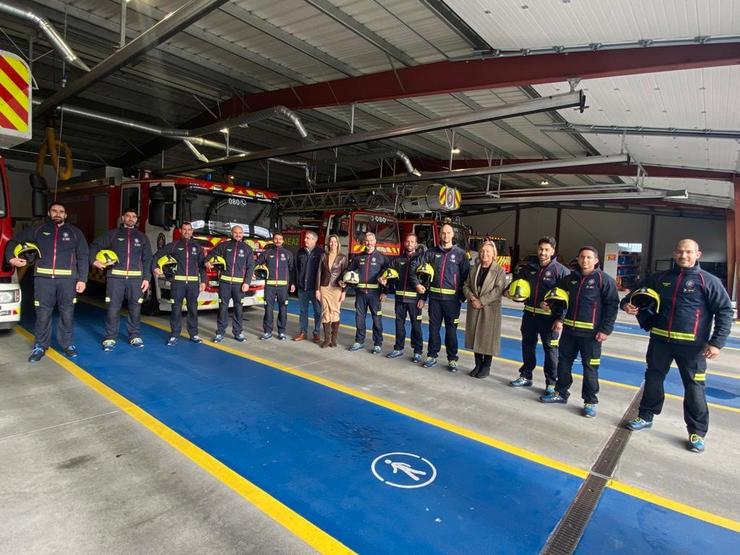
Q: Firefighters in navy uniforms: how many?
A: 11